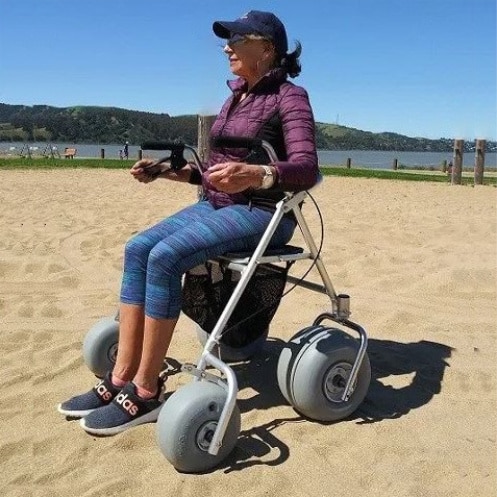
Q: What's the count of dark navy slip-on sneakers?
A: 2